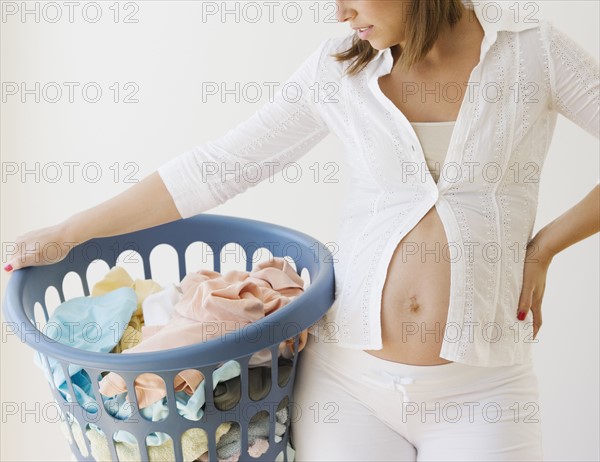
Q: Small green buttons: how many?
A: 0